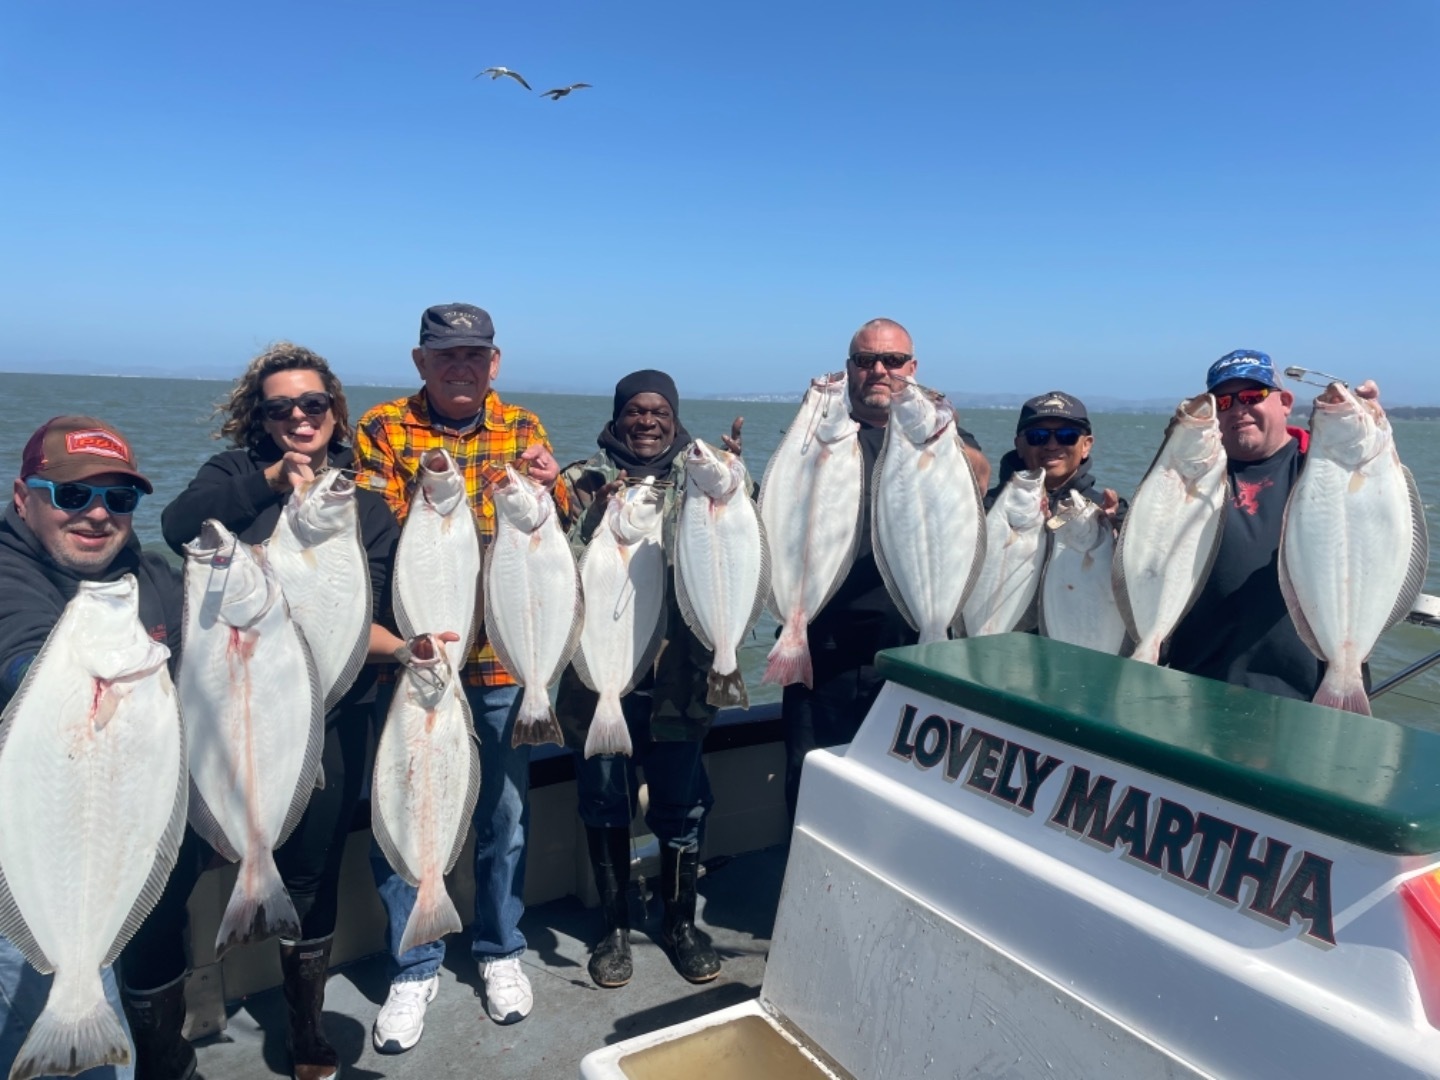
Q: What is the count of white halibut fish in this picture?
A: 14